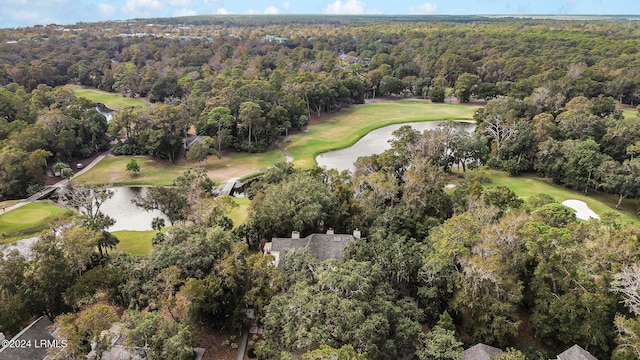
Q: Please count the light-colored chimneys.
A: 3